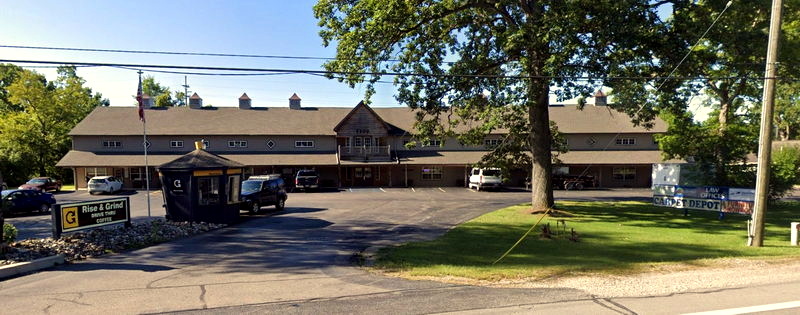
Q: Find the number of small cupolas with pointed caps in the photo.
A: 5